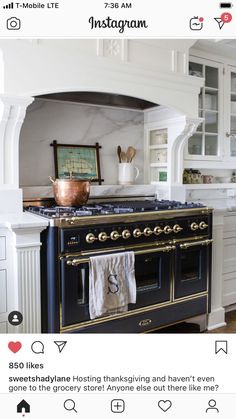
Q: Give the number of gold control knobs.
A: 11